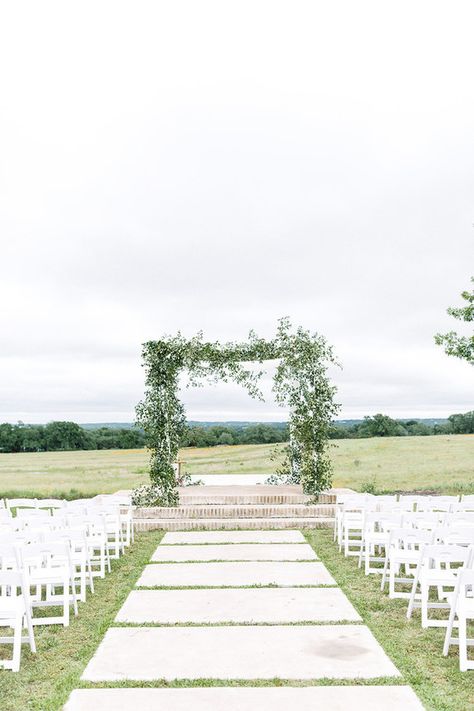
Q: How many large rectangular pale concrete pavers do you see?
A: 6